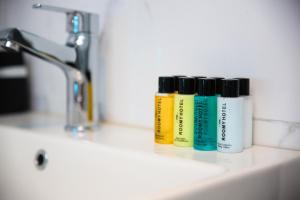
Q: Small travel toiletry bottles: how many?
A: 8